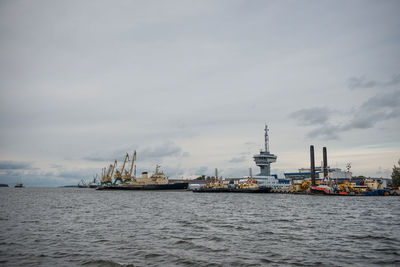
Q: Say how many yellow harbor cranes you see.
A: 5